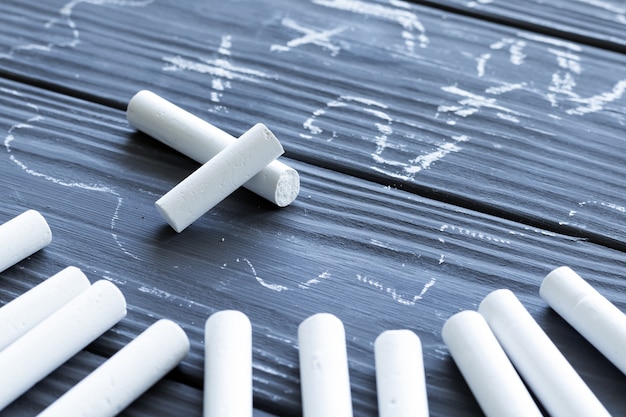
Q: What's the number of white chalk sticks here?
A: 12